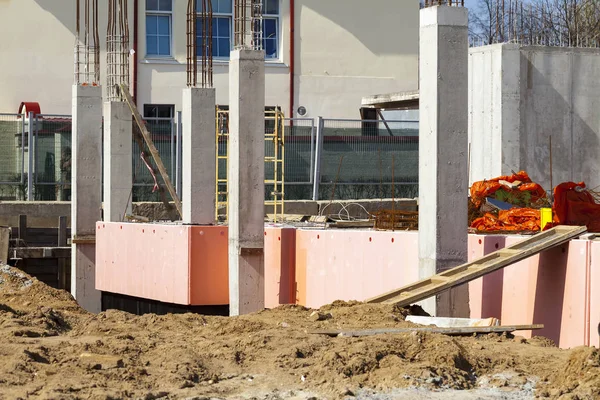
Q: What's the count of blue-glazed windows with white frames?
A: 3